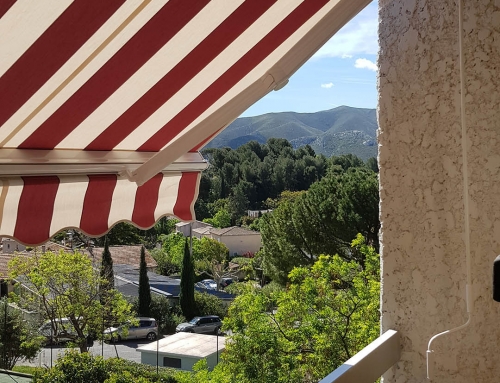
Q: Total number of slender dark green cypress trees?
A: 3